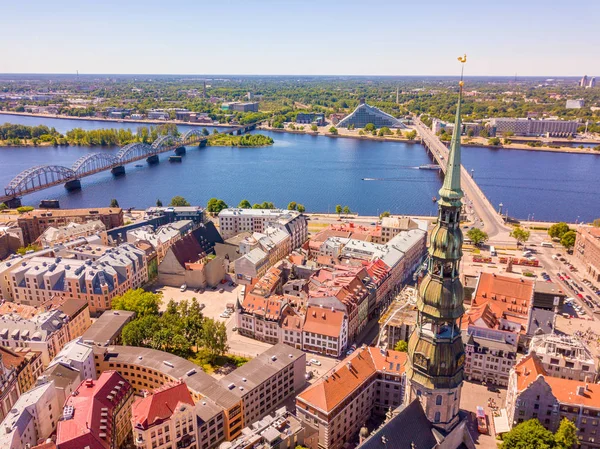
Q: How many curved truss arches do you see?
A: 5